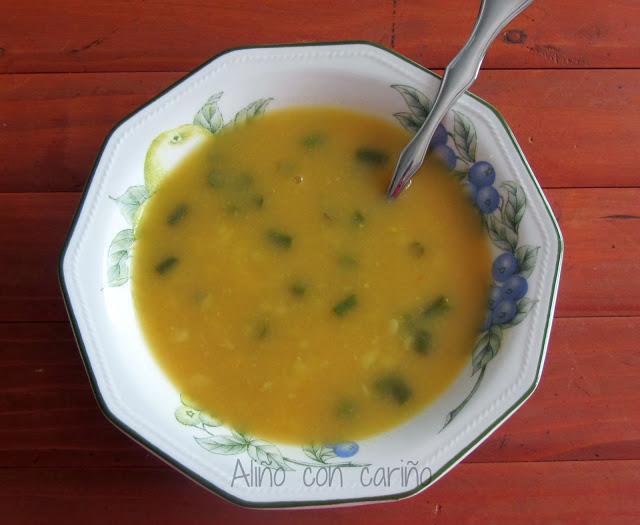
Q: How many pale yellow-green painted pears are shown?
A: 1